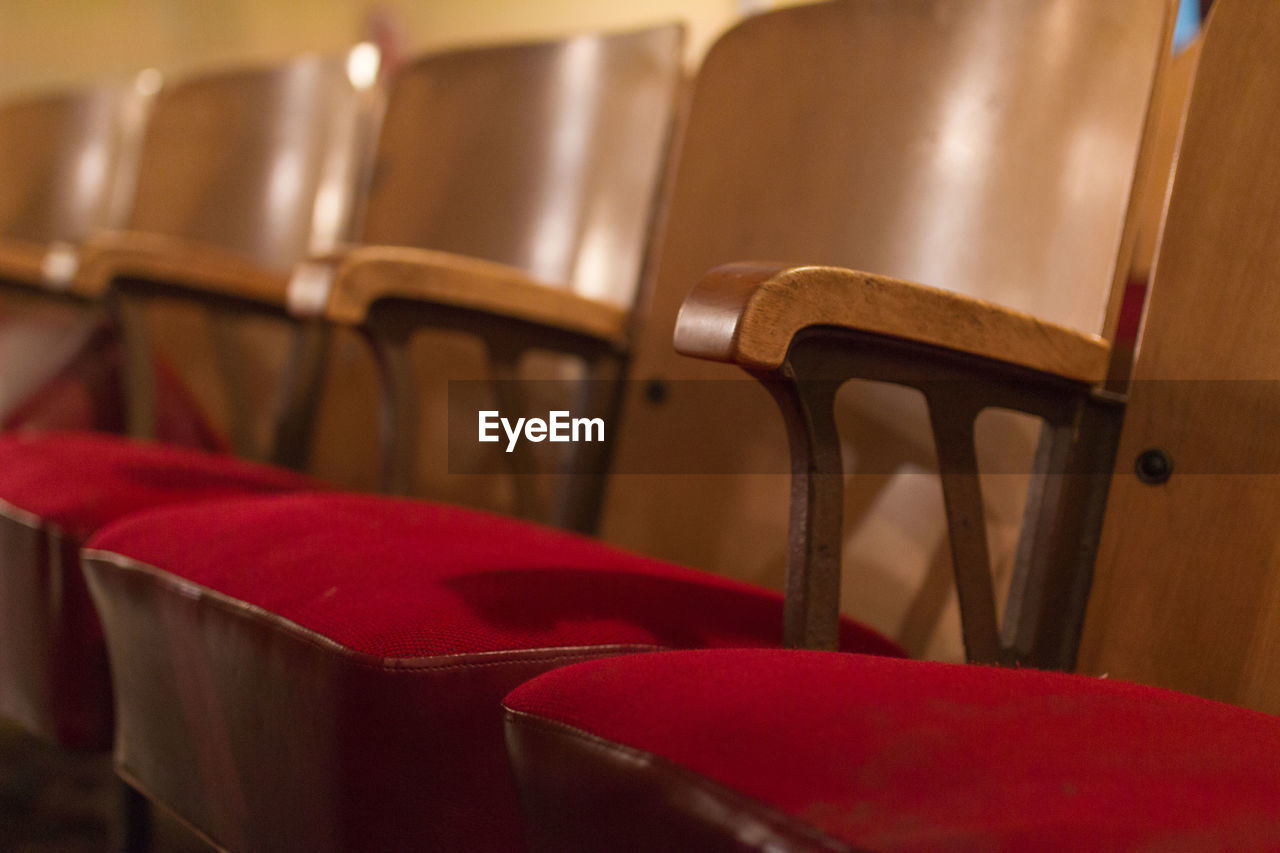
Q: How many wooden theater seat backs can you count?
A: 5